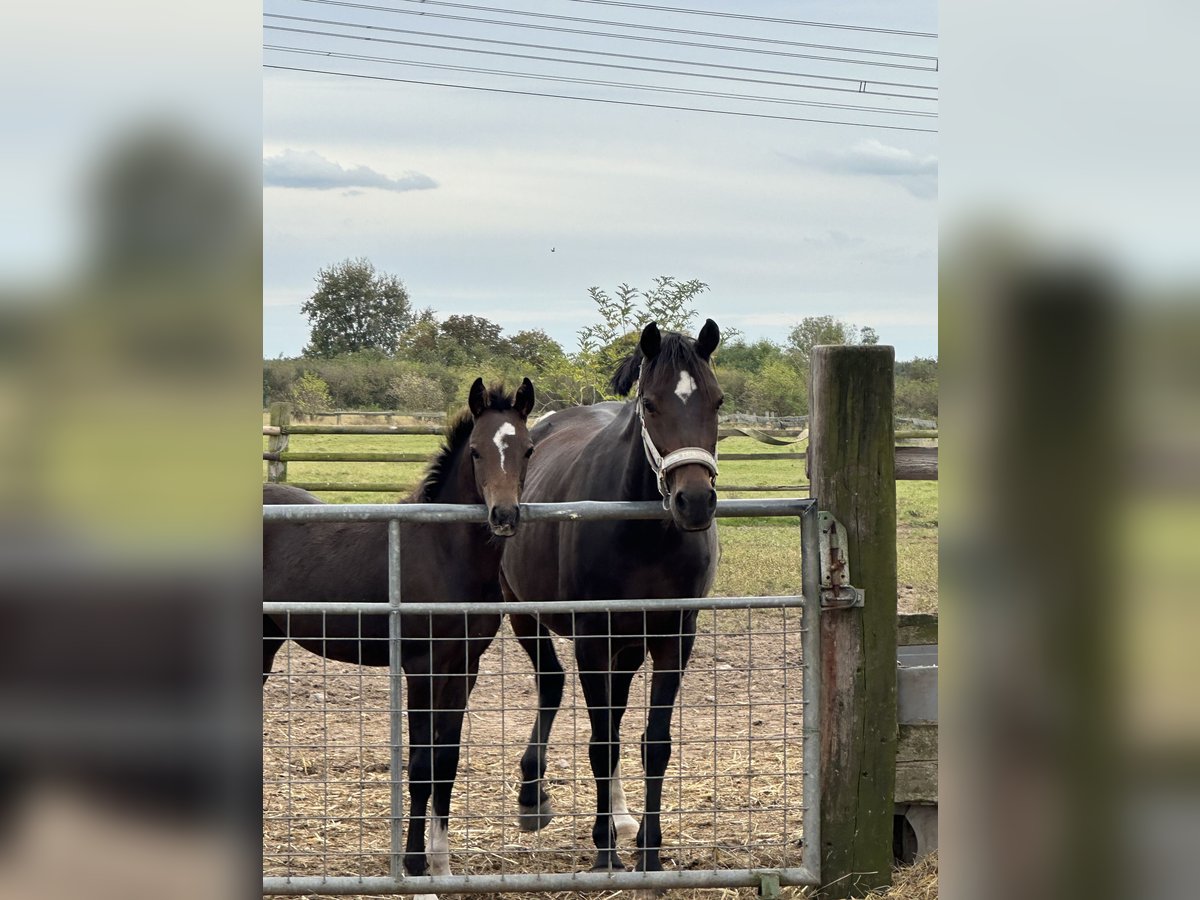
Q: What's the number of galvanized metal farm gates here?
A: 1